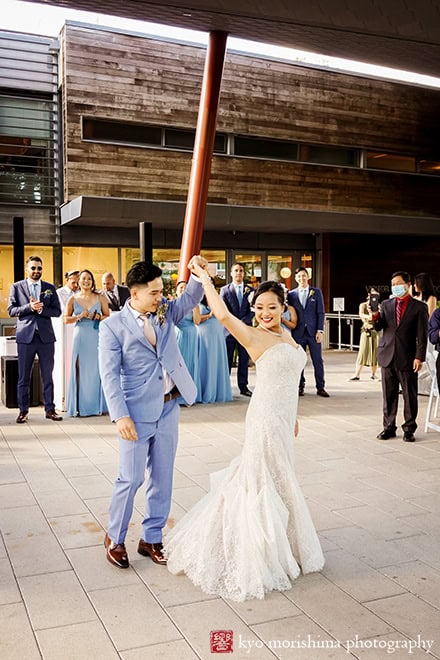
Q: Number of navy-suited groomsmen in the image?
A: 3